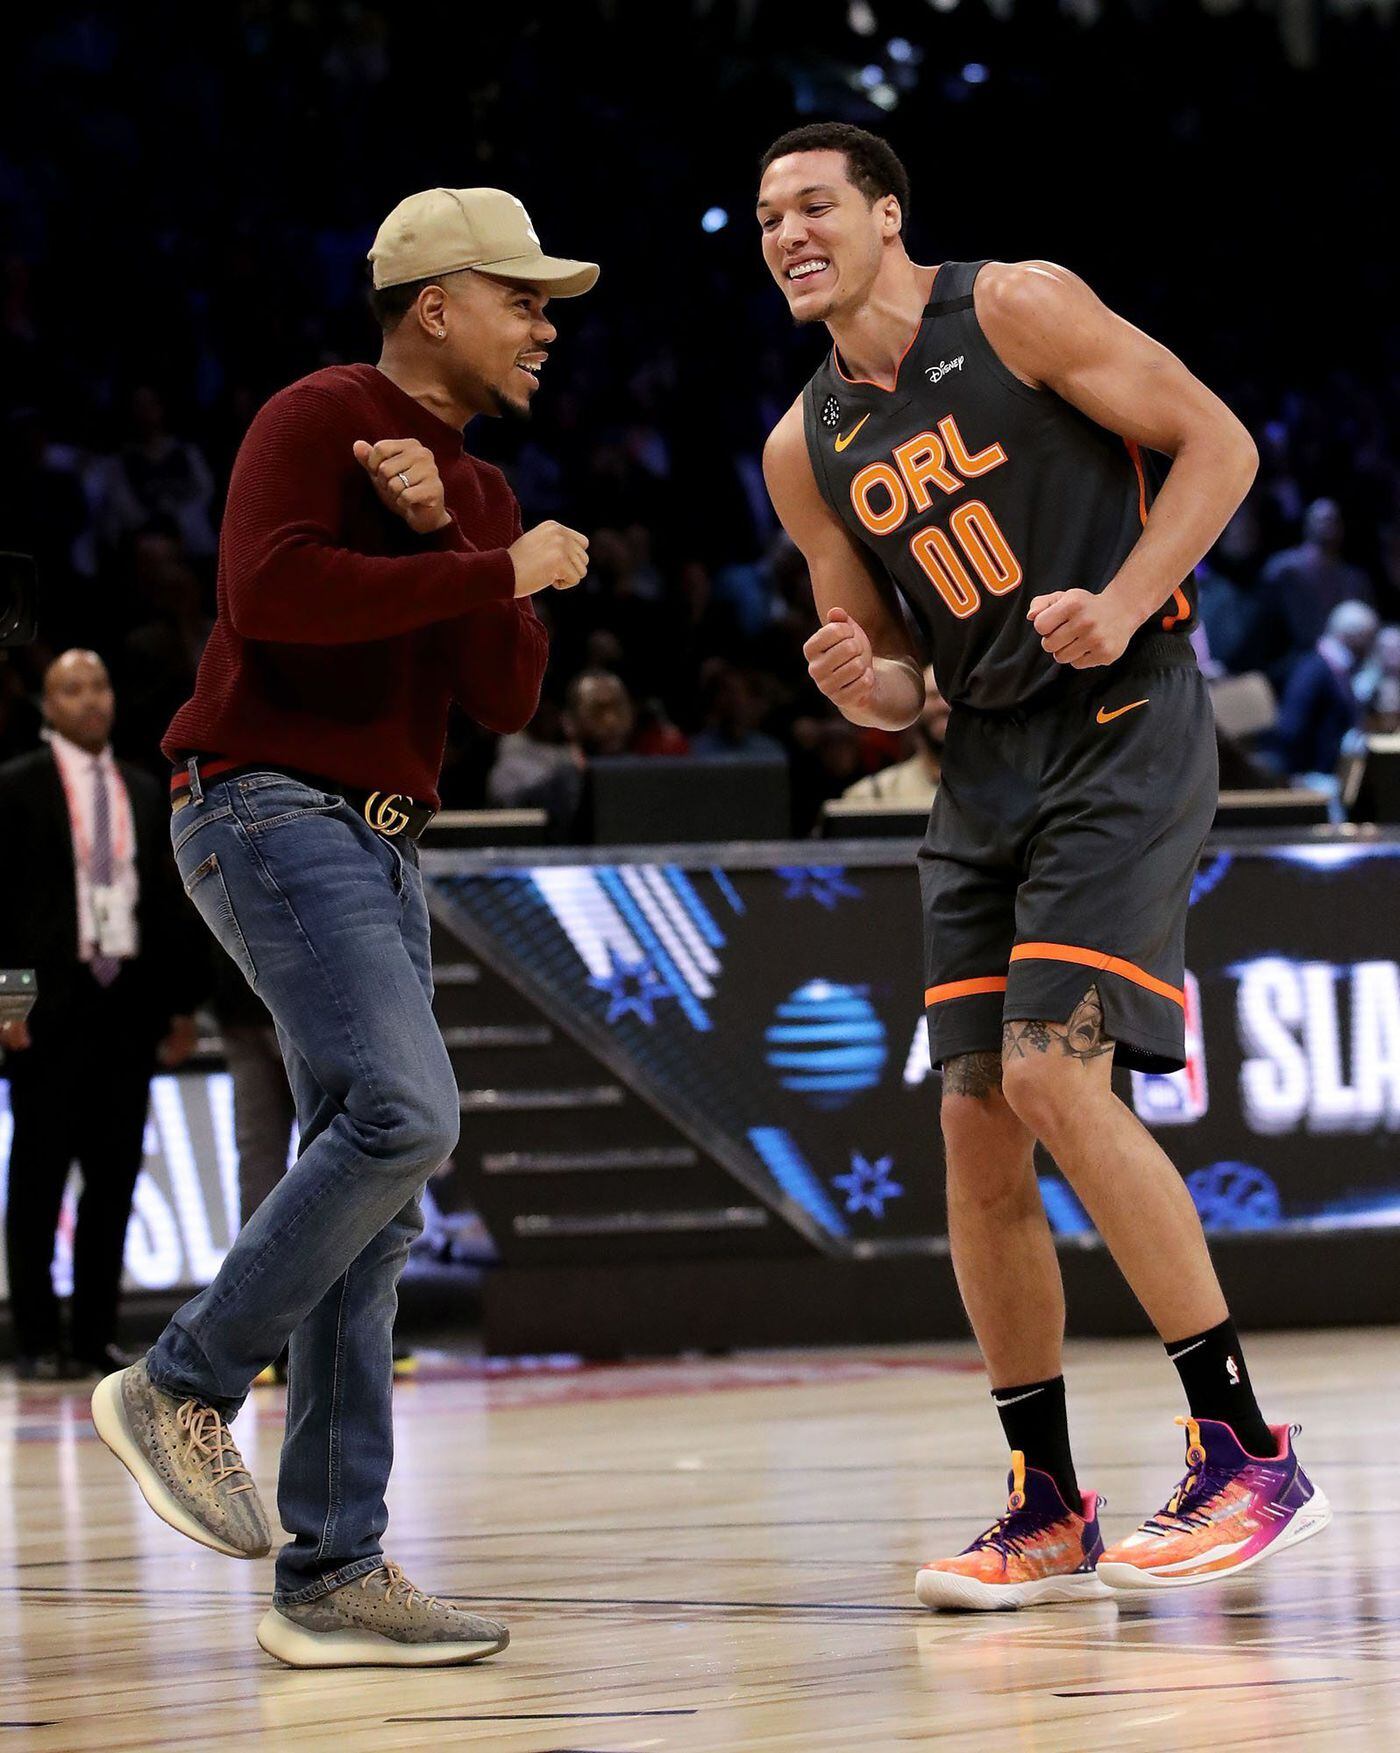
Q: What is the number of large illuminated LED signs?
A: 2